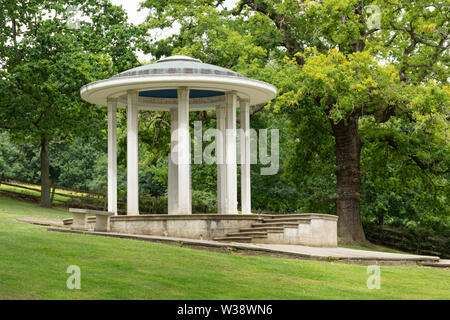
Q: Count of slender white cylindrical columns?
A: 7